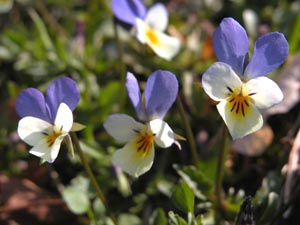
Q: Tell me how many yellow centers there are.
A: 4